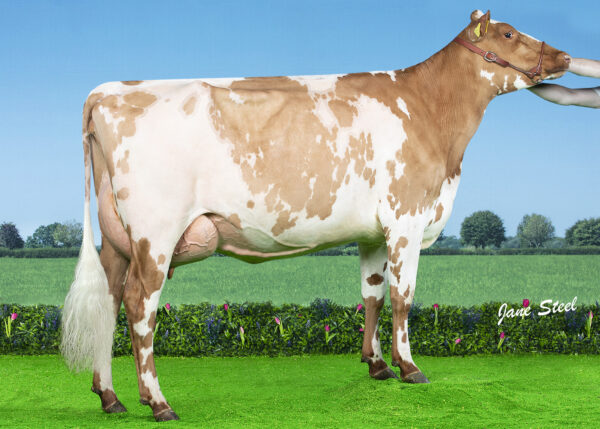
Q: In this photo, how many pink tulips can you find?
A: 13